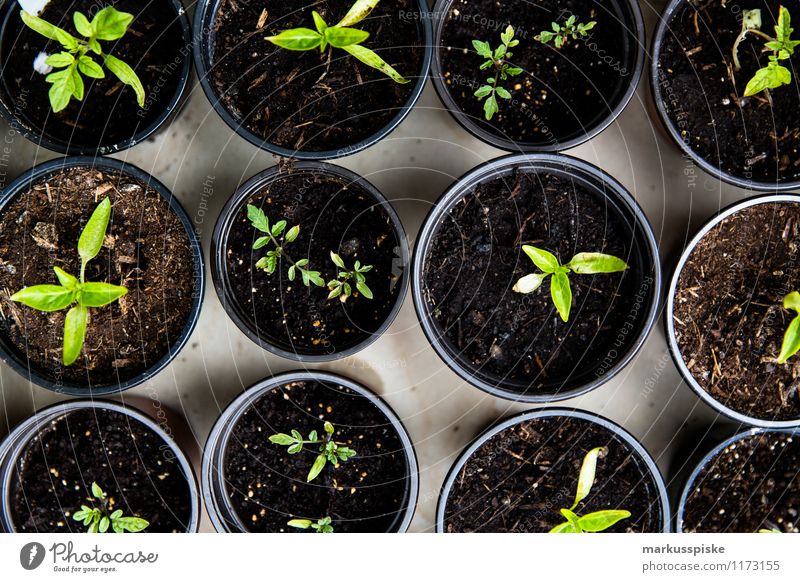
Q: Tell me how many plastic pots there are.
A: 12